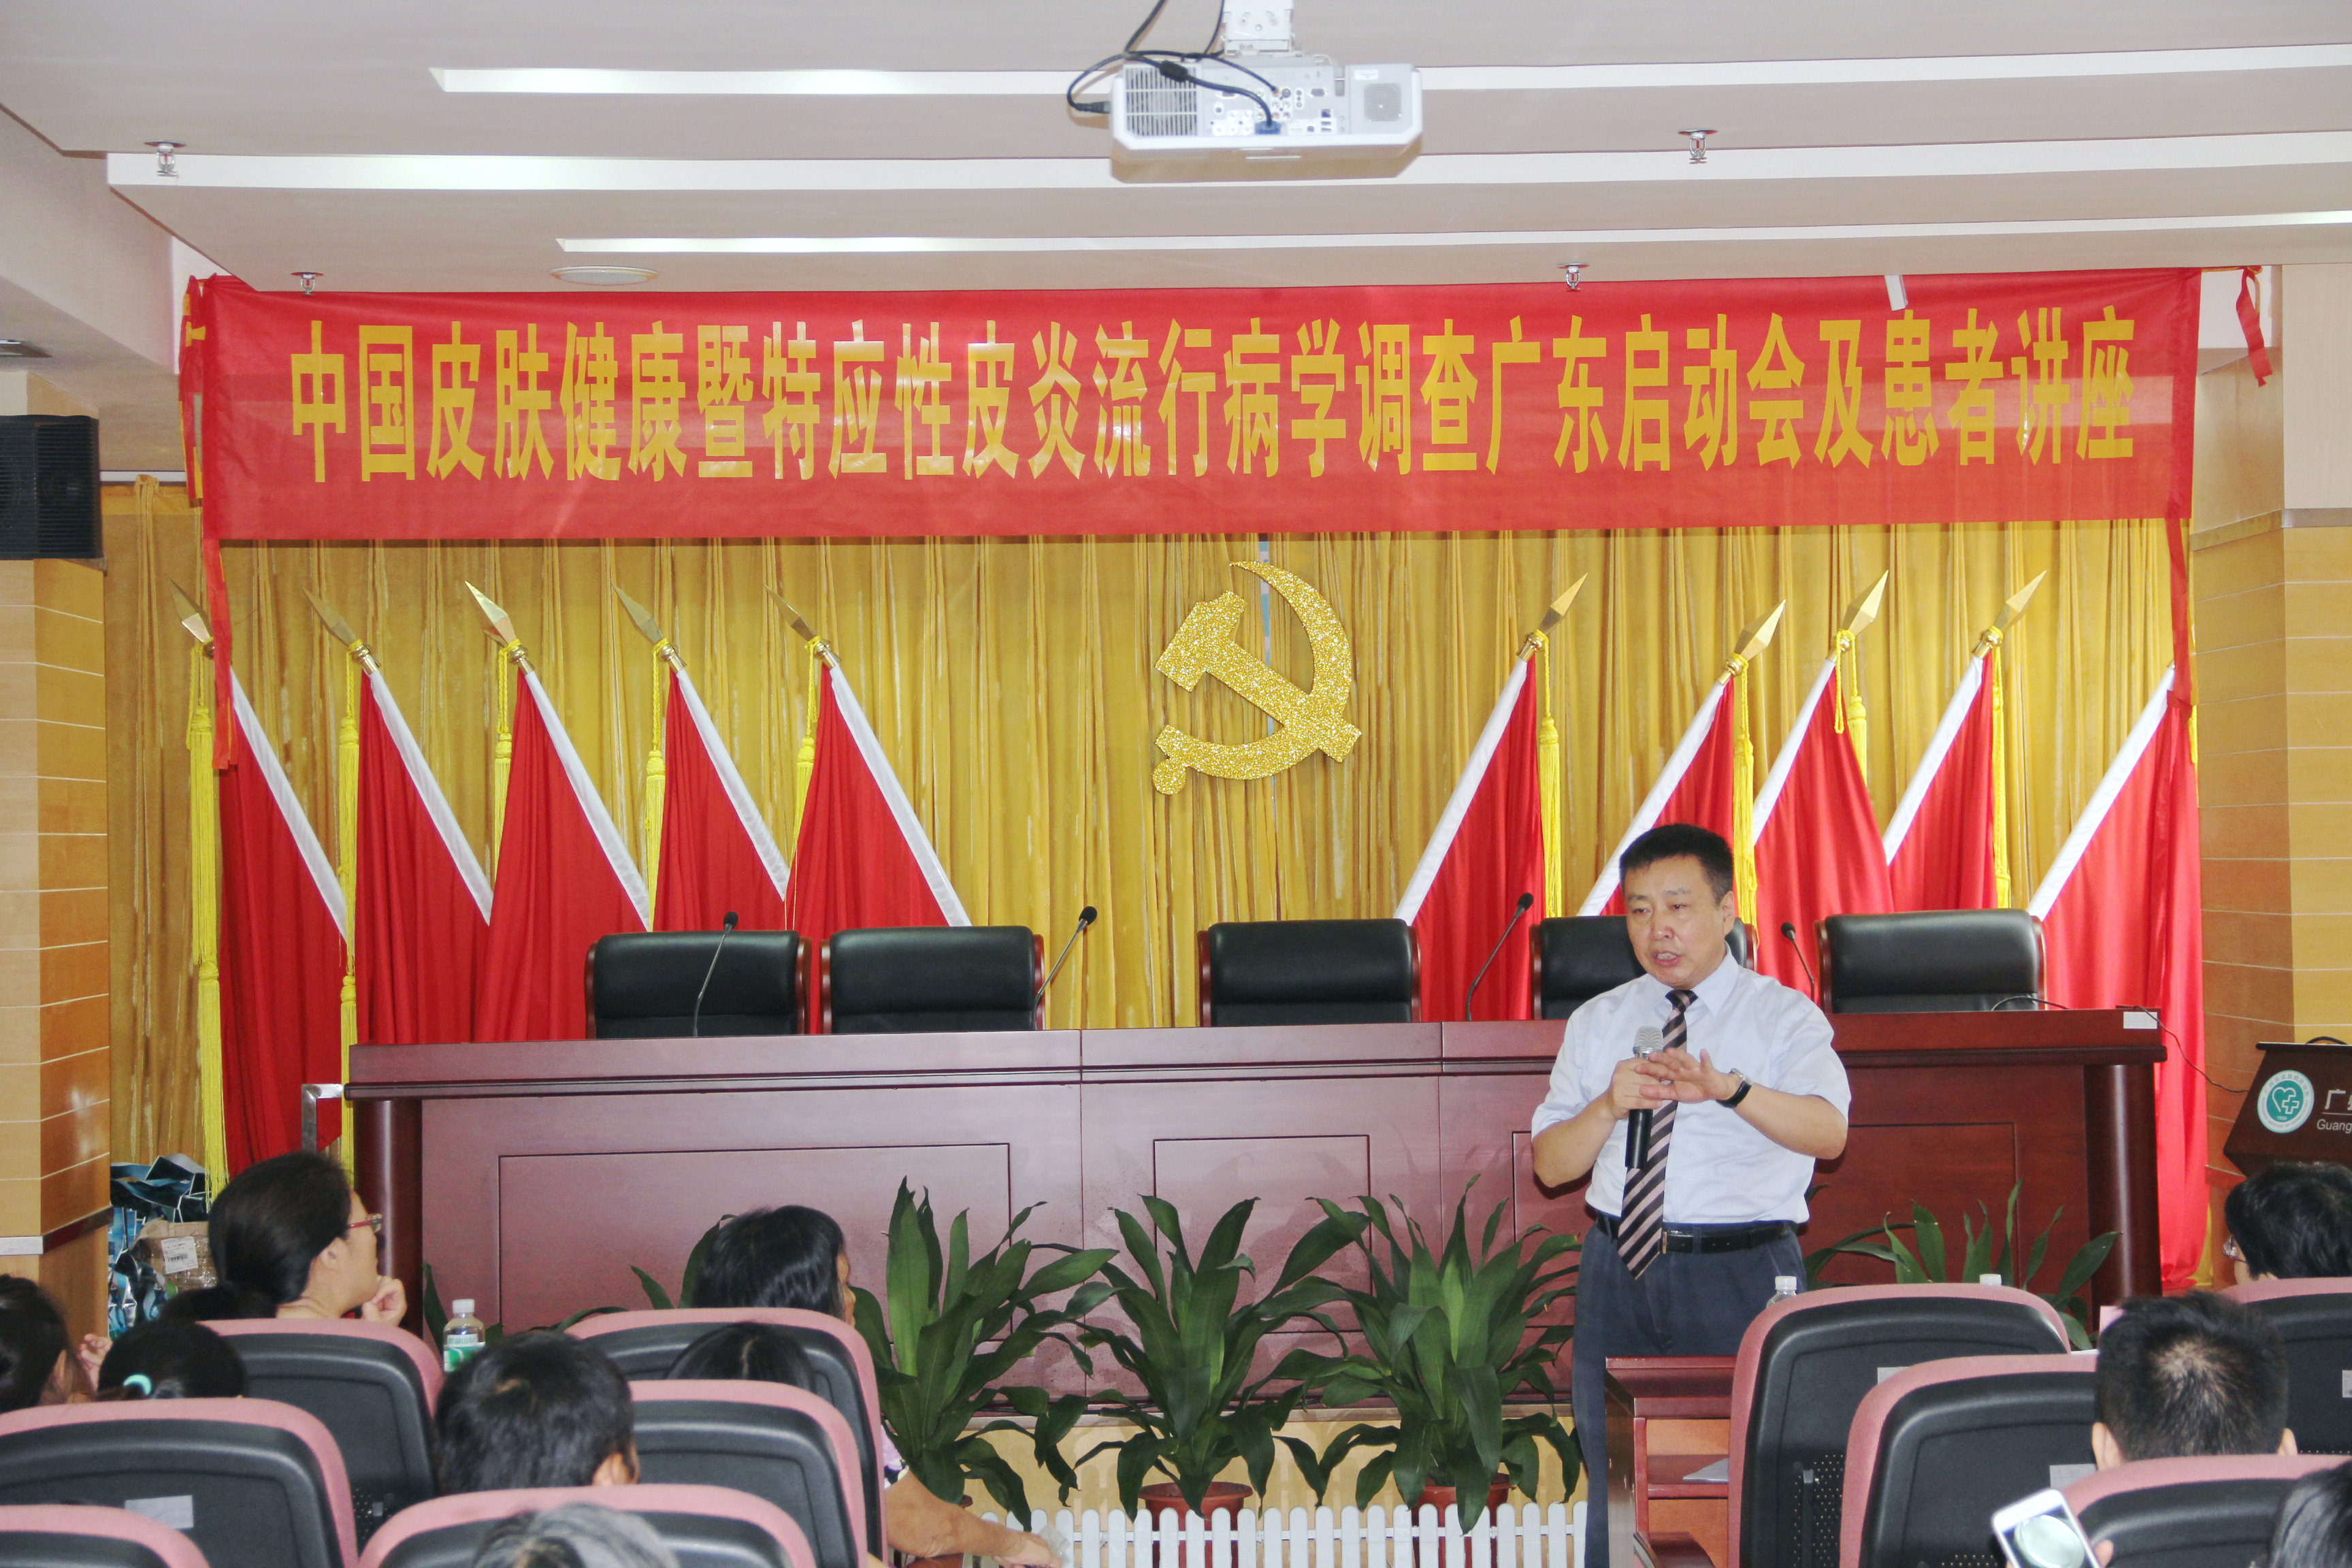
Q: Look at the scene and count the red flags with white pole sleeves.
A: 10